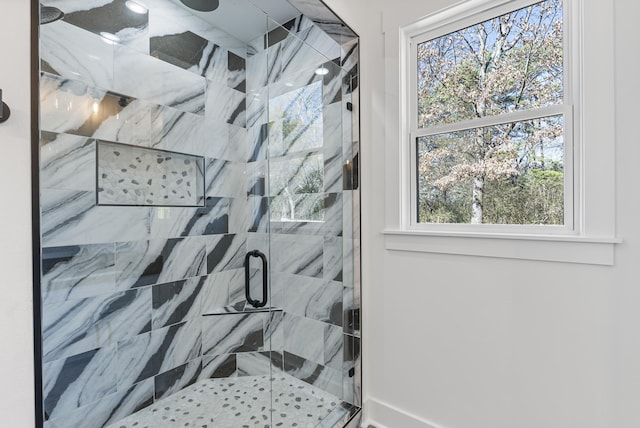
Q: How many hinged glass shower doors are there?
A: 1